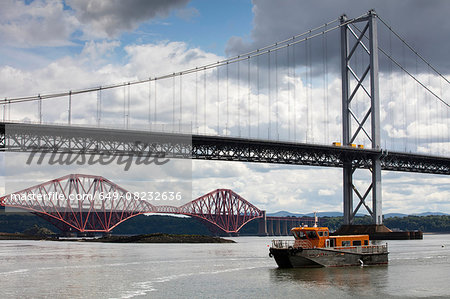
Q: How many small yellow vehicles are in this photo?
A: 3